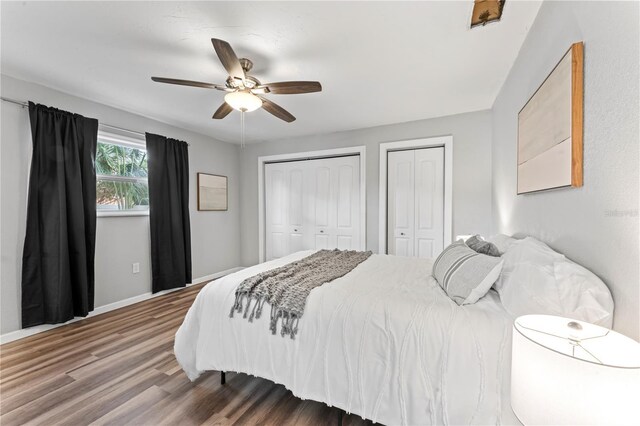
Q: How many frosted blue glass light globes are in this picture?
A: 0